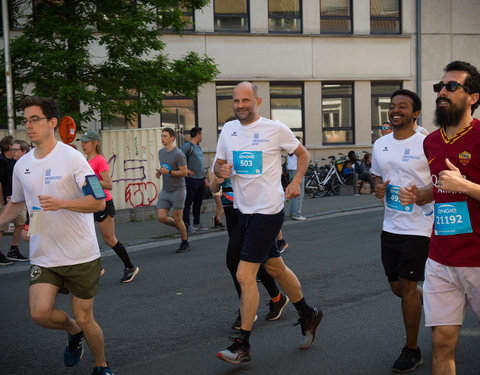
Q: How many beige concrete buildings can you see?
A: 1